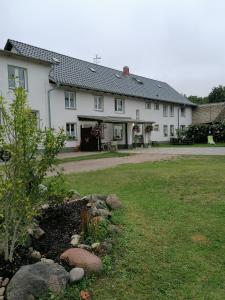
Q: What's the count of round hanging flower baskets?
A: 3